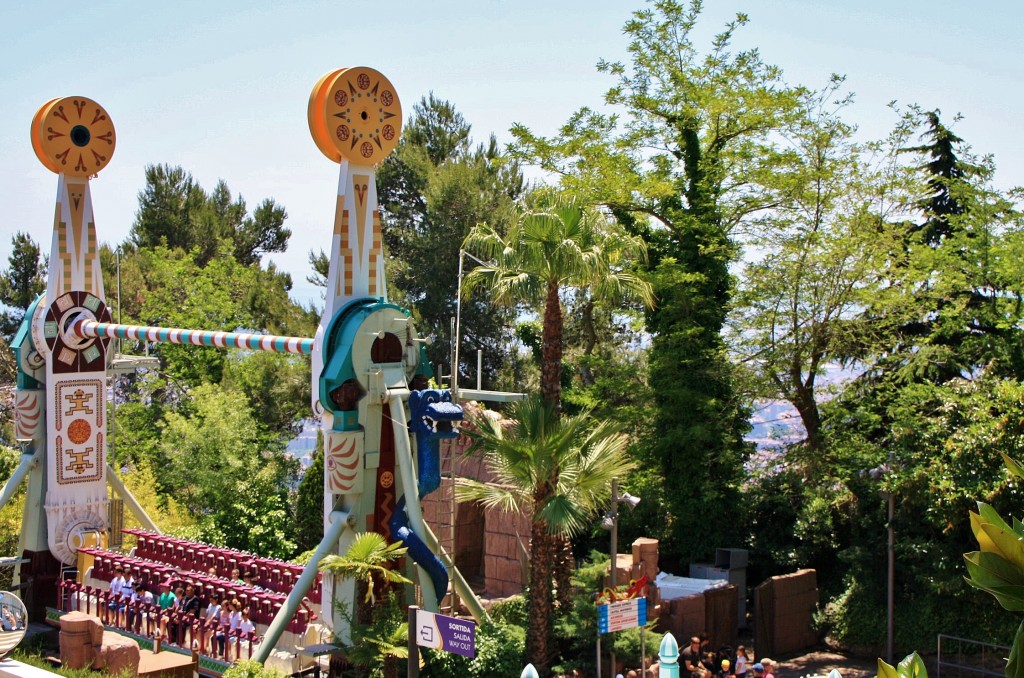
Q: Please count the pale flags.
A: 0